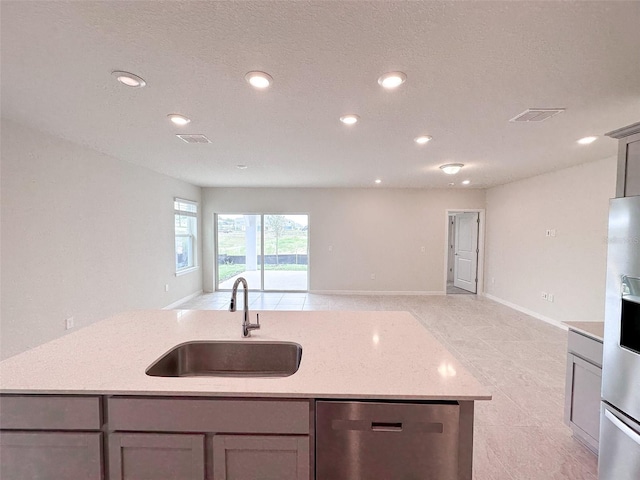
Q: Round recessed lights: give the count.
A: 9